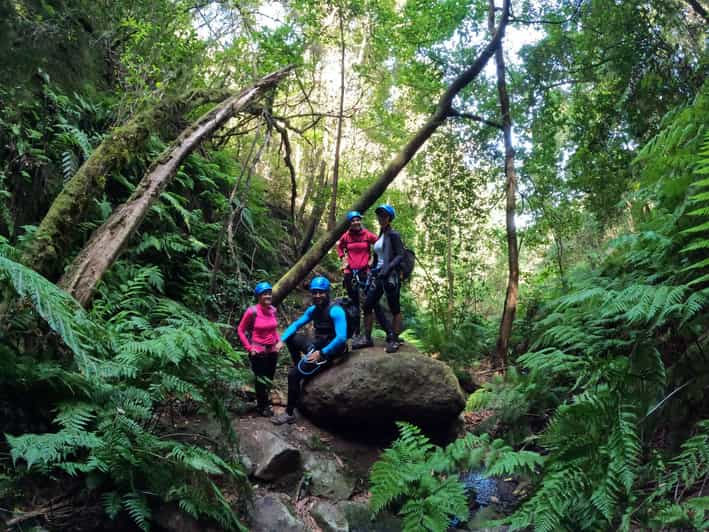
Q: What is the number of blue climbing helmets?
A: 4